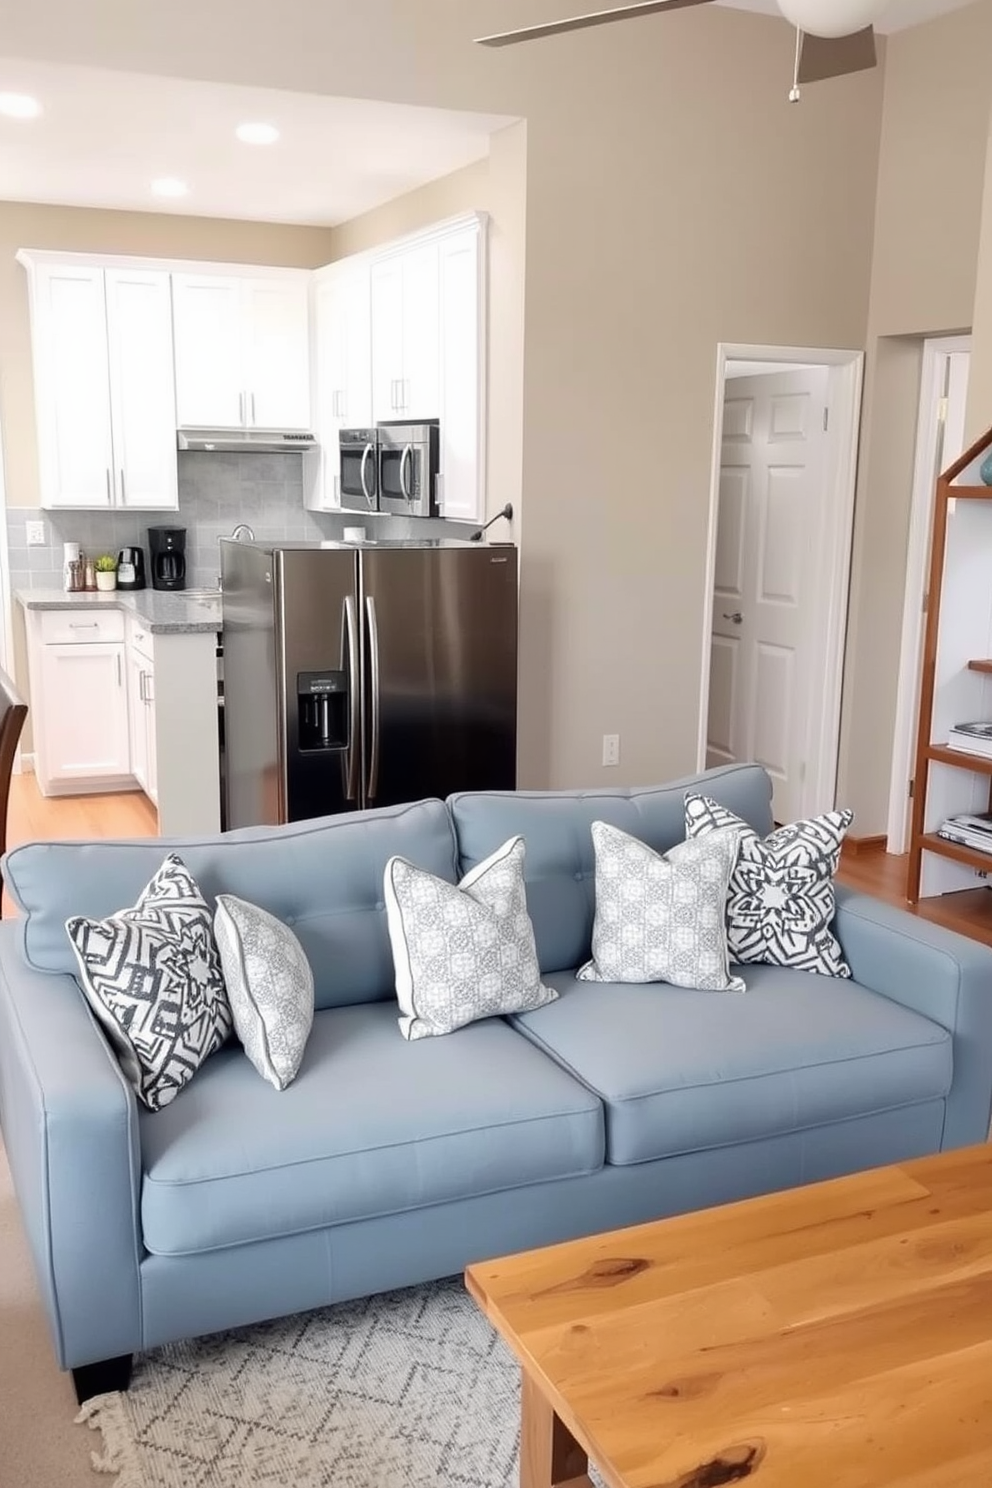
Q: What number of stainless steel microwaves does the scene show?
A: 2